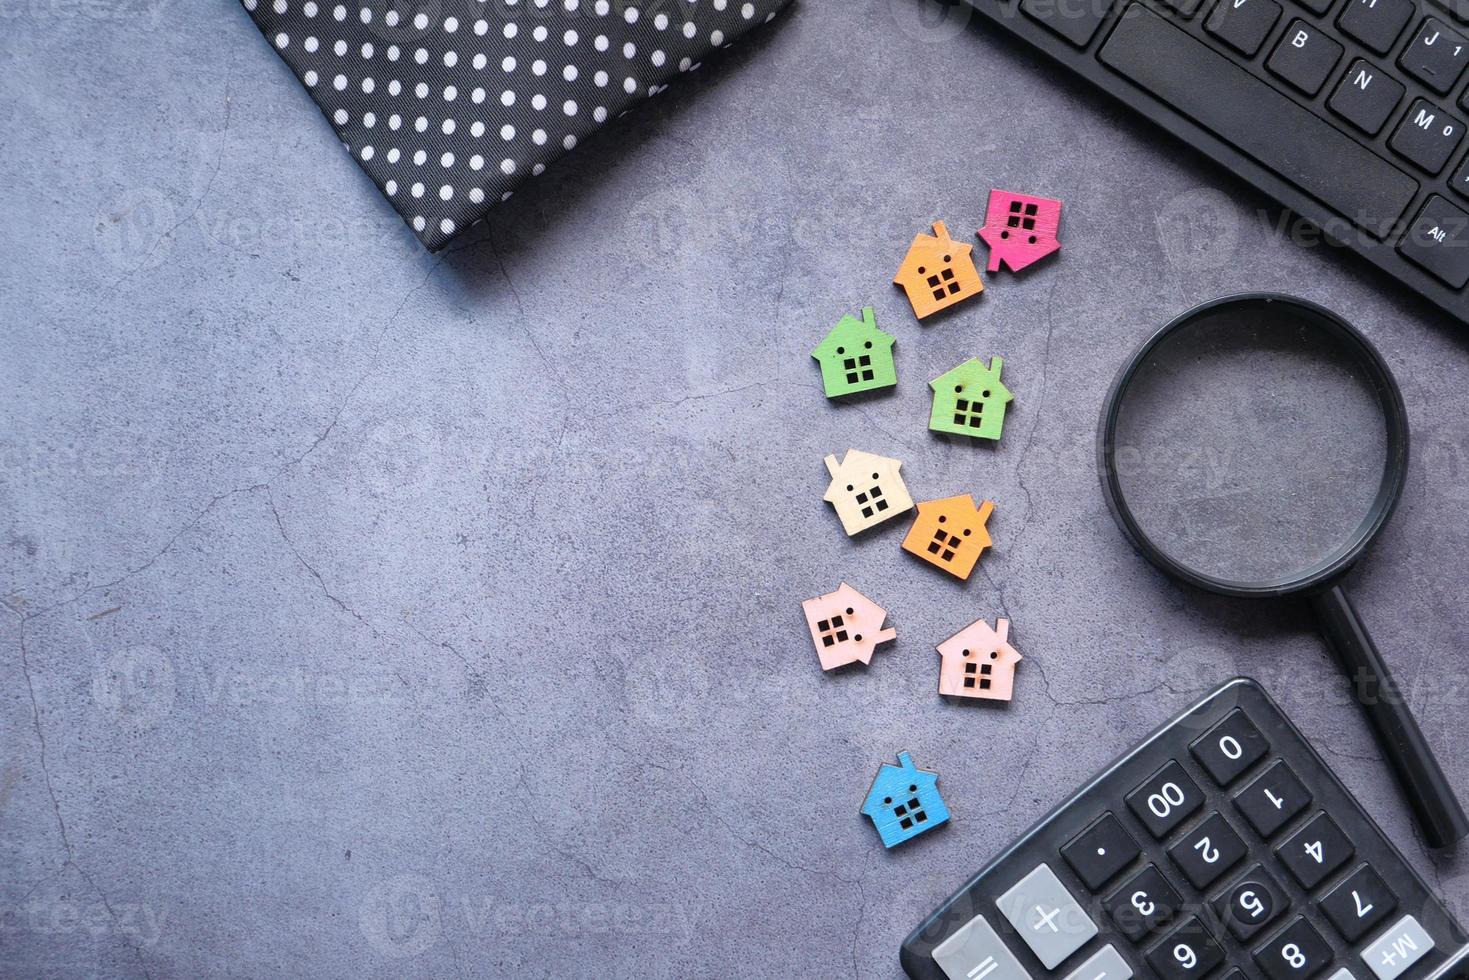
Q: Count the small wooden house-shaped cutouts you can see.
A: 9